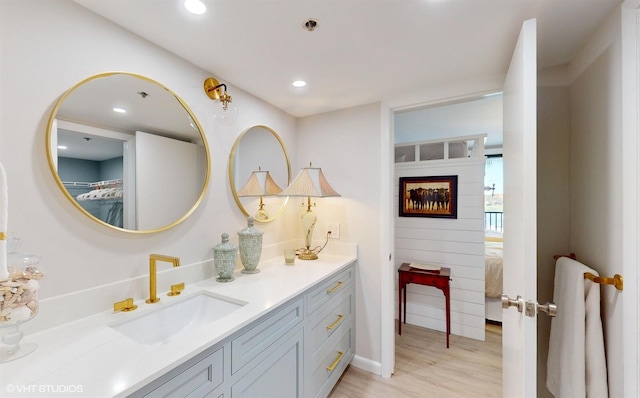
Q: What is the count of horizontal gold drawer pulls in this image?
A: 3